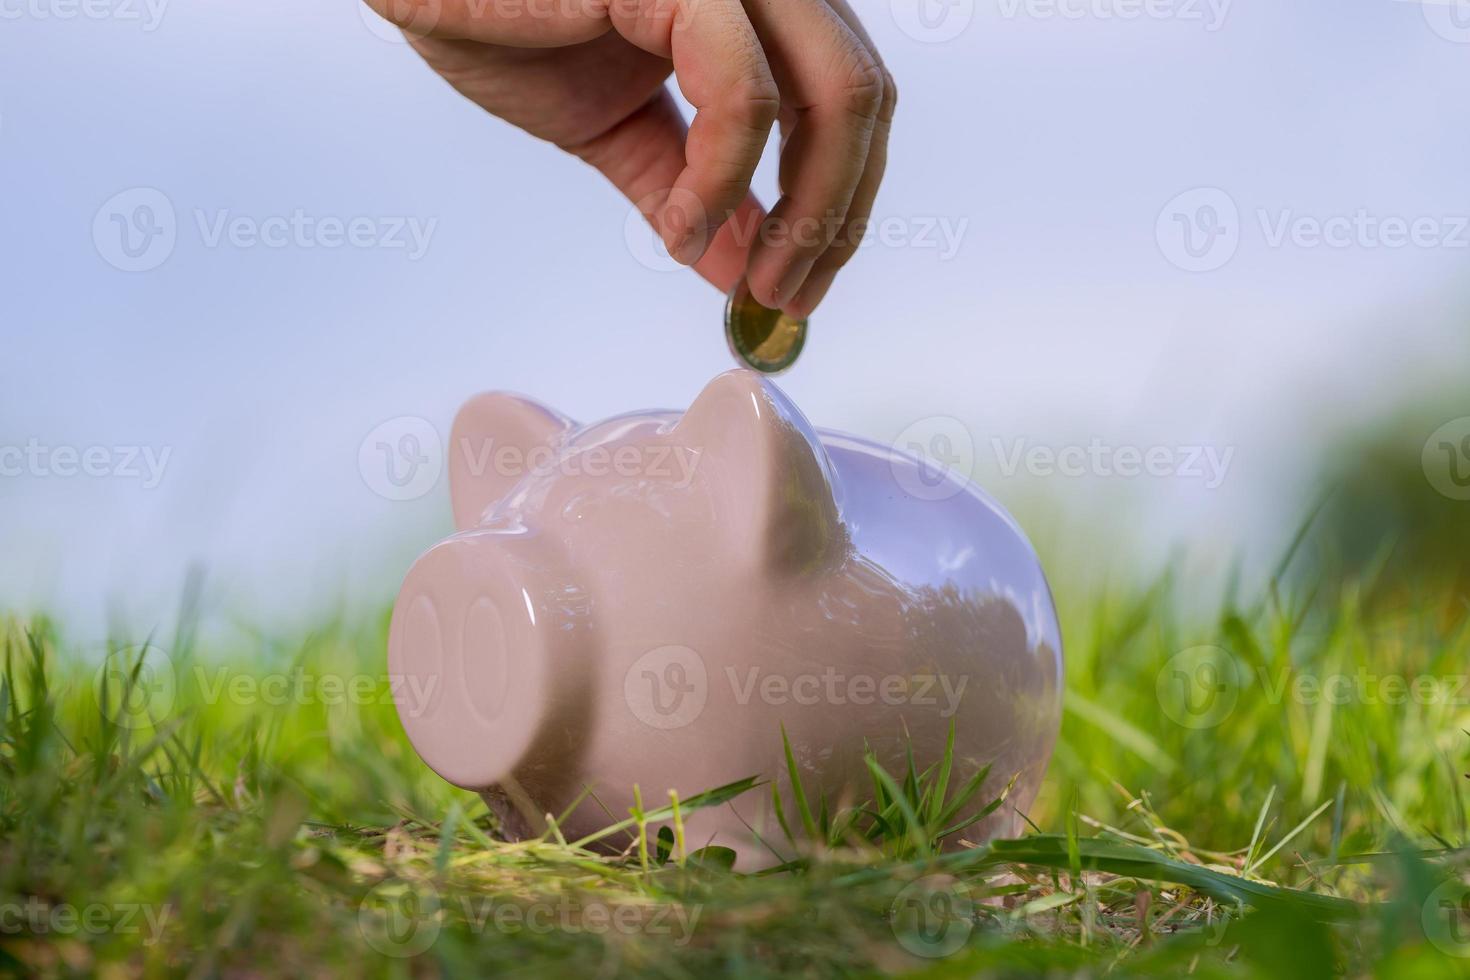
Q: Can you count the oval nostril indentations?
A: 2